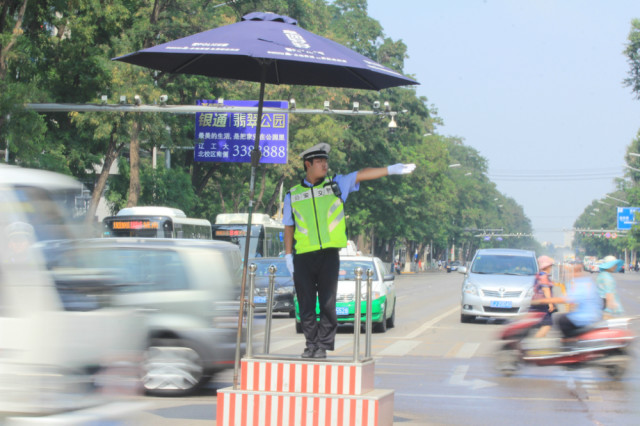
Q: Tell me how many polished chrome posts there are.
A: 4